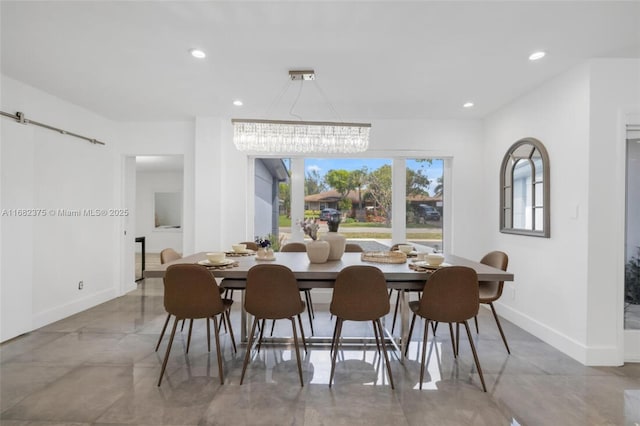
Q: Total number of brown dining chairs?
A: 10